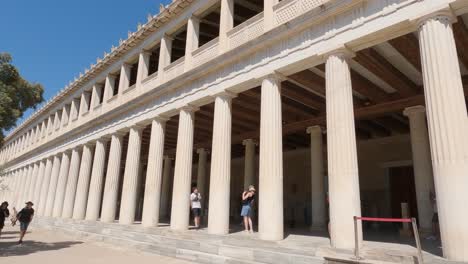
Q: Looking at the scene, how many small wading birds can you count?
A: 0